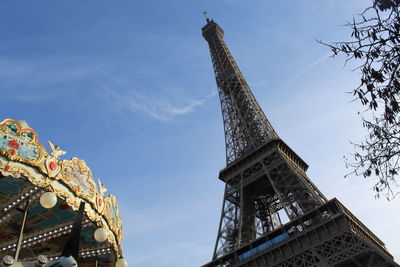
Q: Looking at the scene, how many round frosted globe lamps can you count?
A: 3